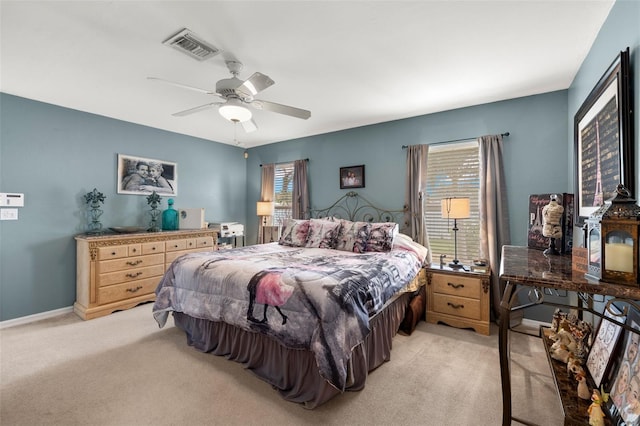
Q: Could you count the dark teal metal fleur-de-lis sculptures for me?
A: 2